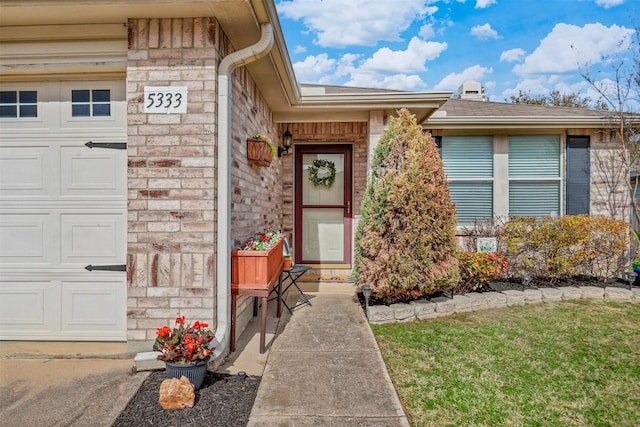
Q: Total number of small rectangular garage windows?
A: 2